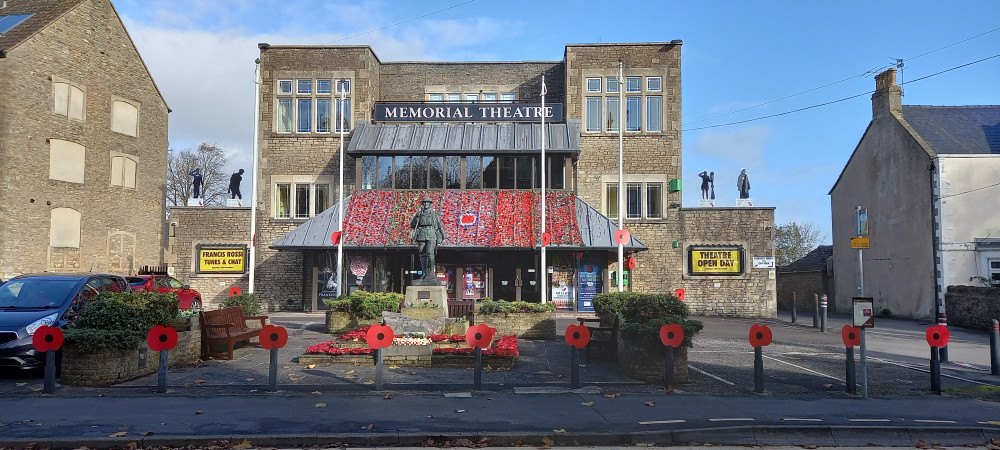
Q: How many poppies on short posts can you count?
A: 10